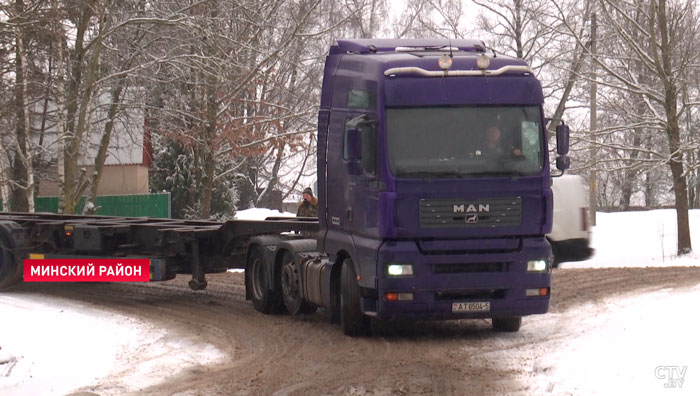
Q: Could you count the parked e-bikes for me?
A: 0